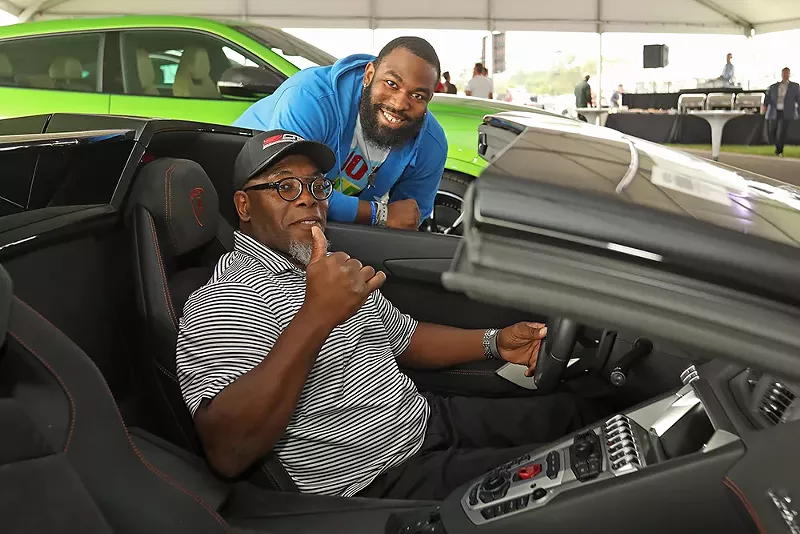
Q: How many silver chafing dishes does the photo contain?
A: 3